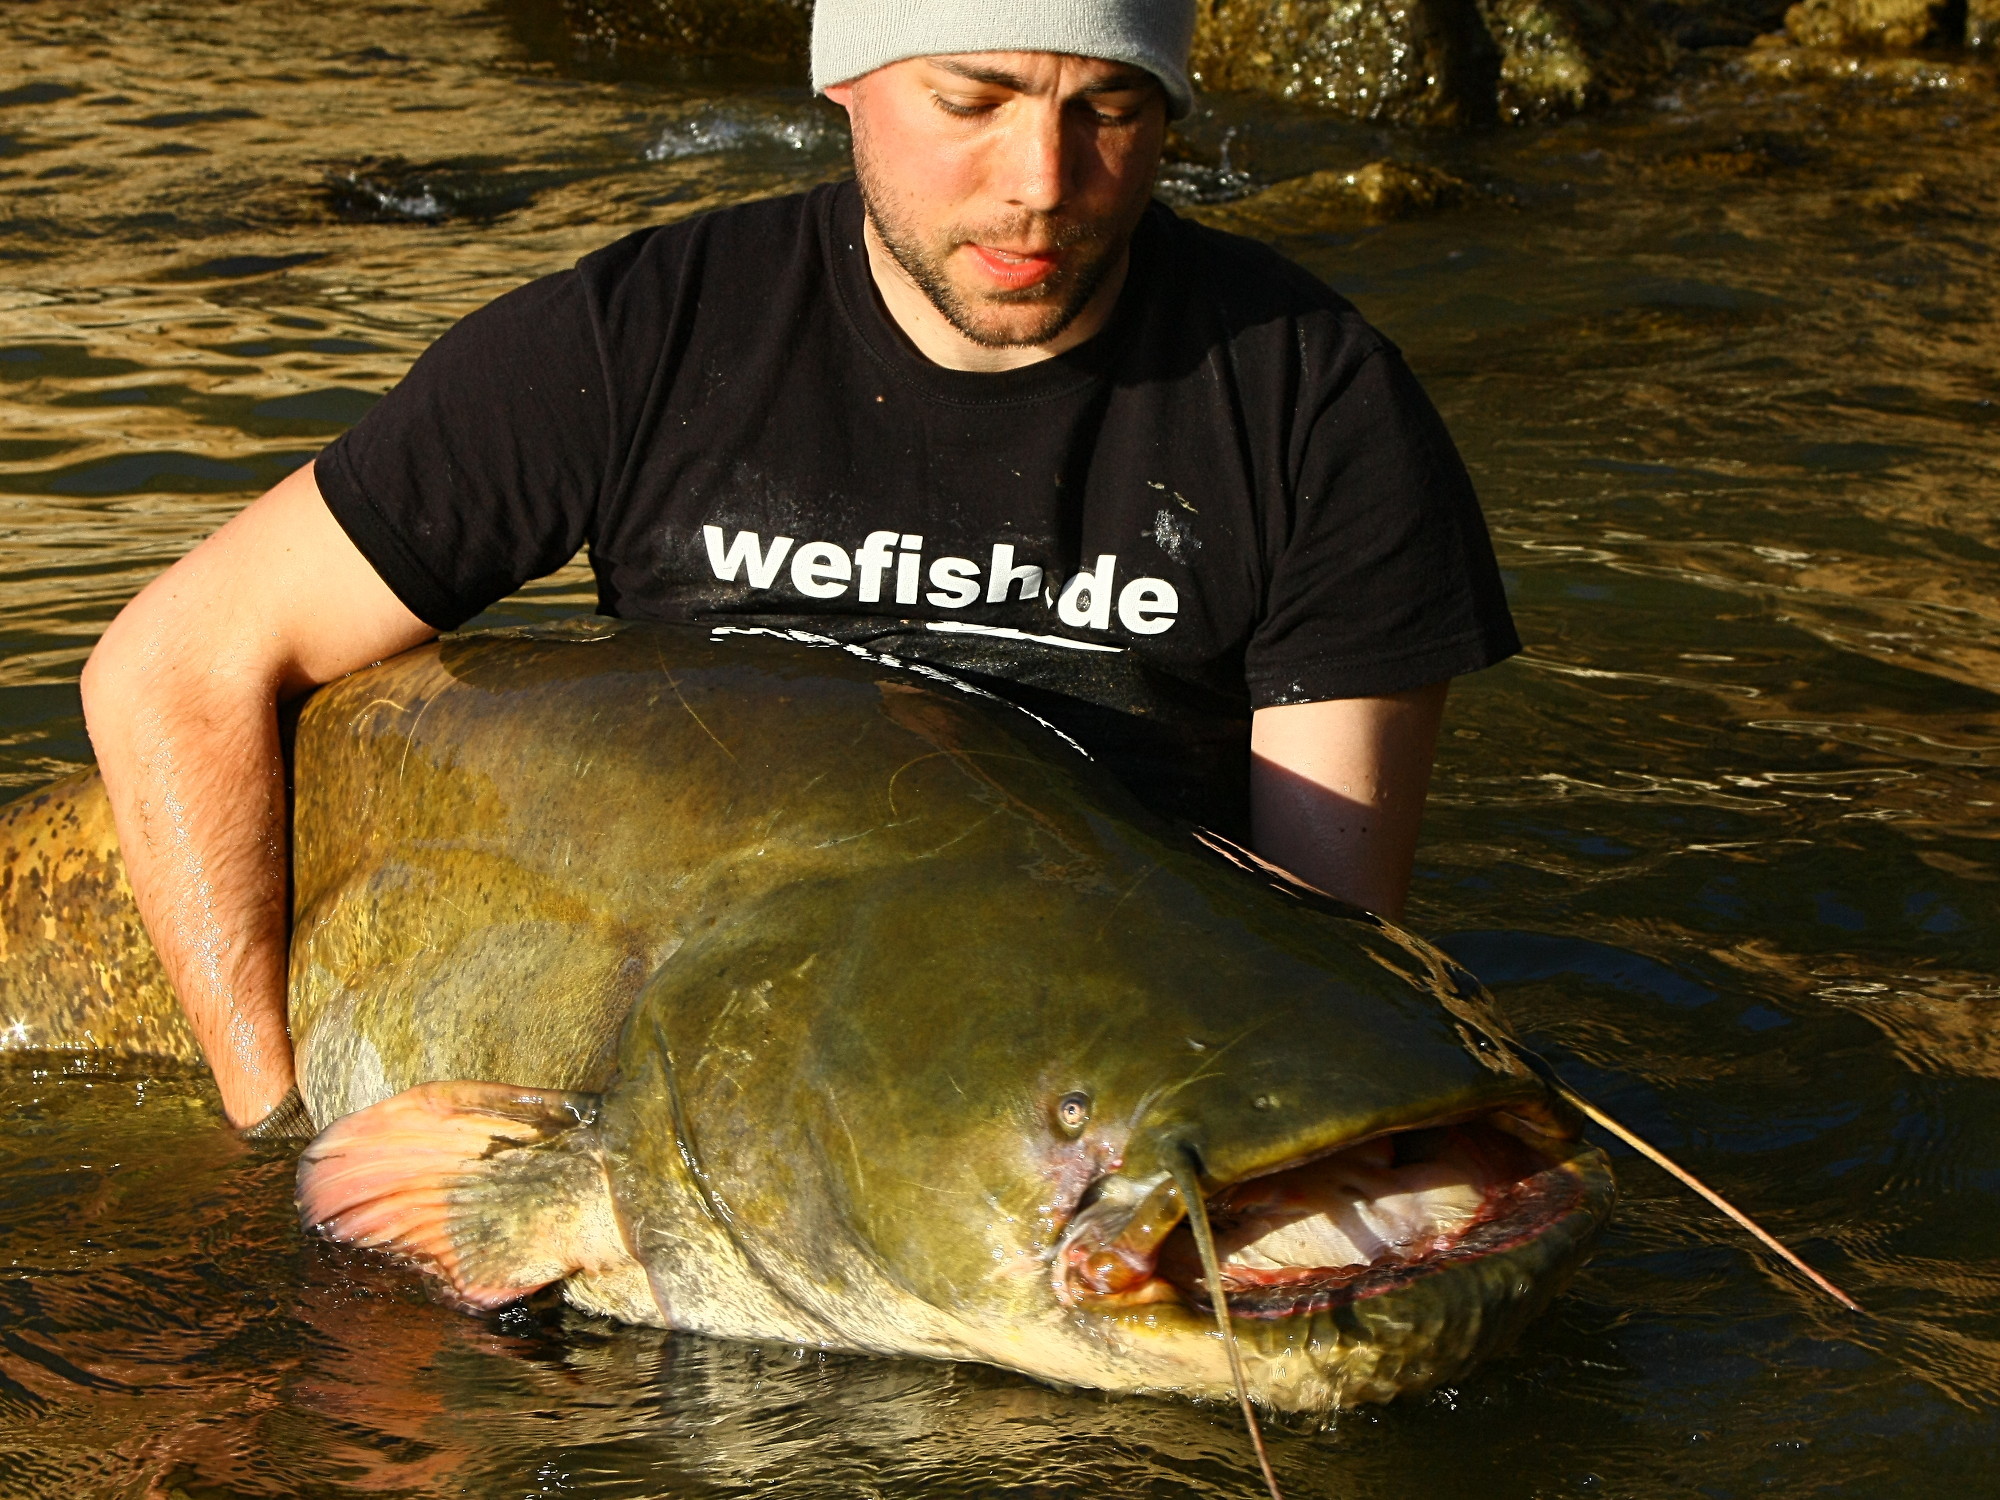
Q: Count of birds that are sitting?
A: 0